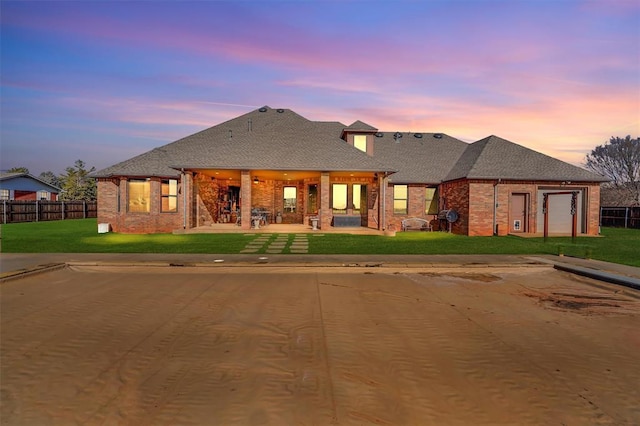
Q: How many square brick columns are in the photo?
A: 4